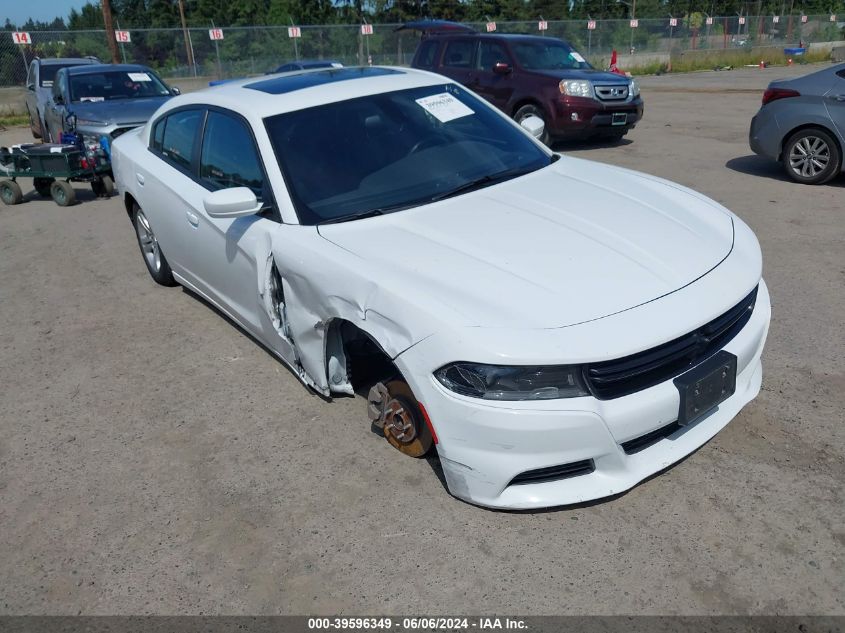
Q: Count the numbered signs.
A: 15